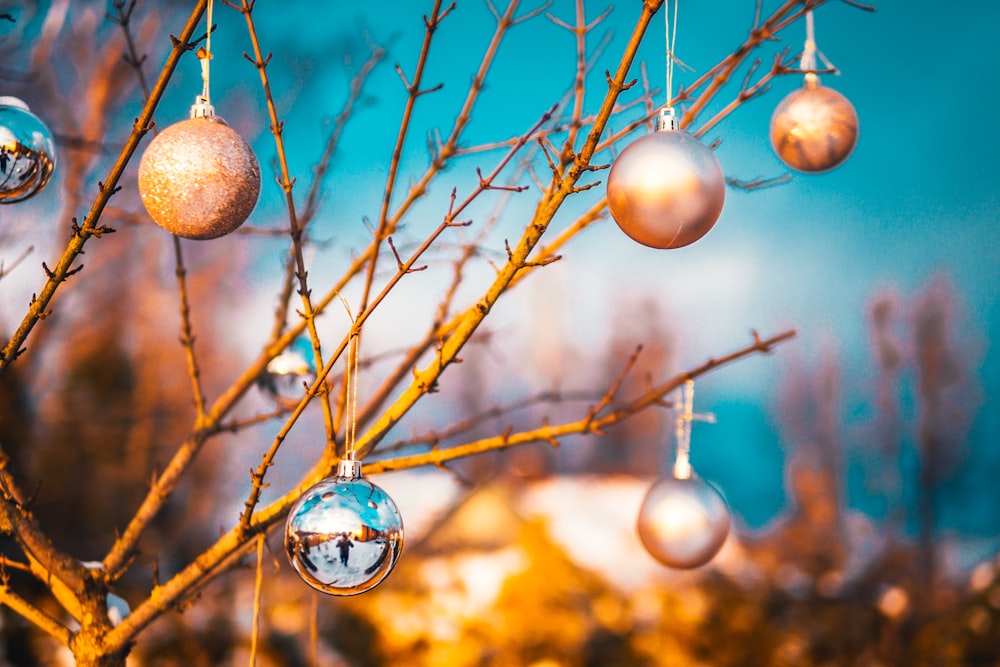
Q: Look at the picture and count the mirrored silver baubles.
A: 3